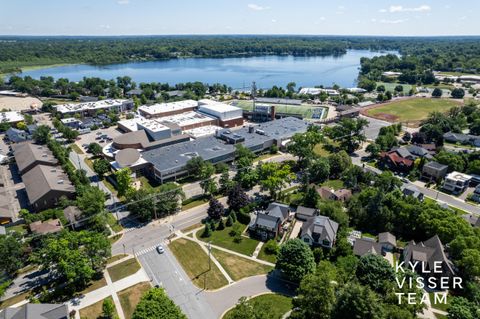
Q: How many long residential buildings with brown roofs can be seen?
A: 2